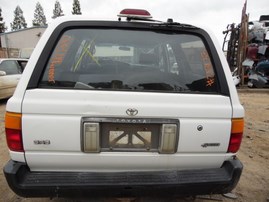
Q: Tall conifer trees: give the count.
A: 5